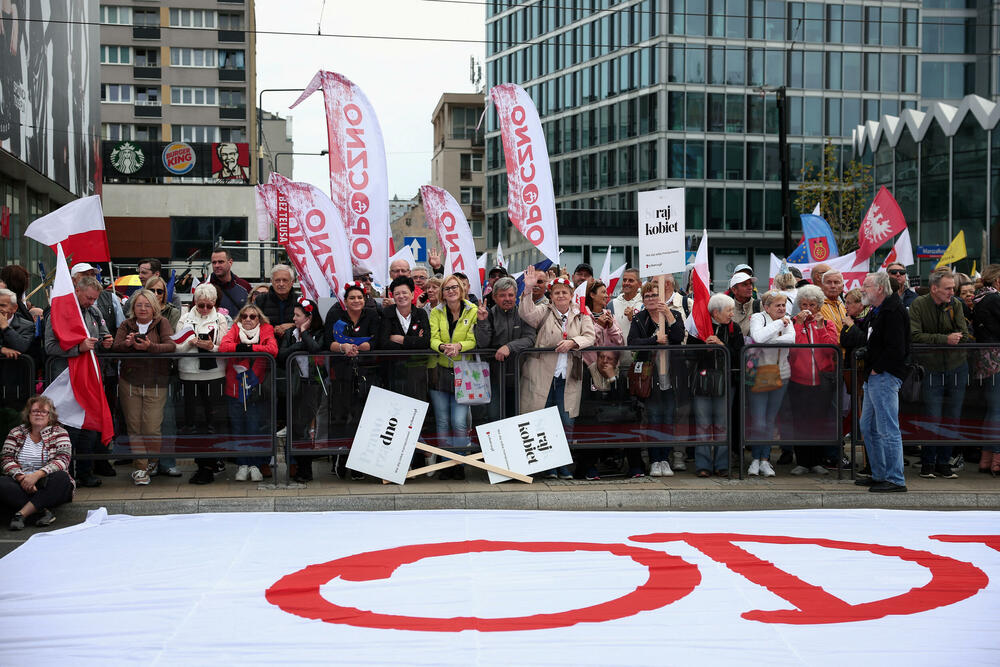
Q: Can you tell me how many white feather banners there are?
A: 5